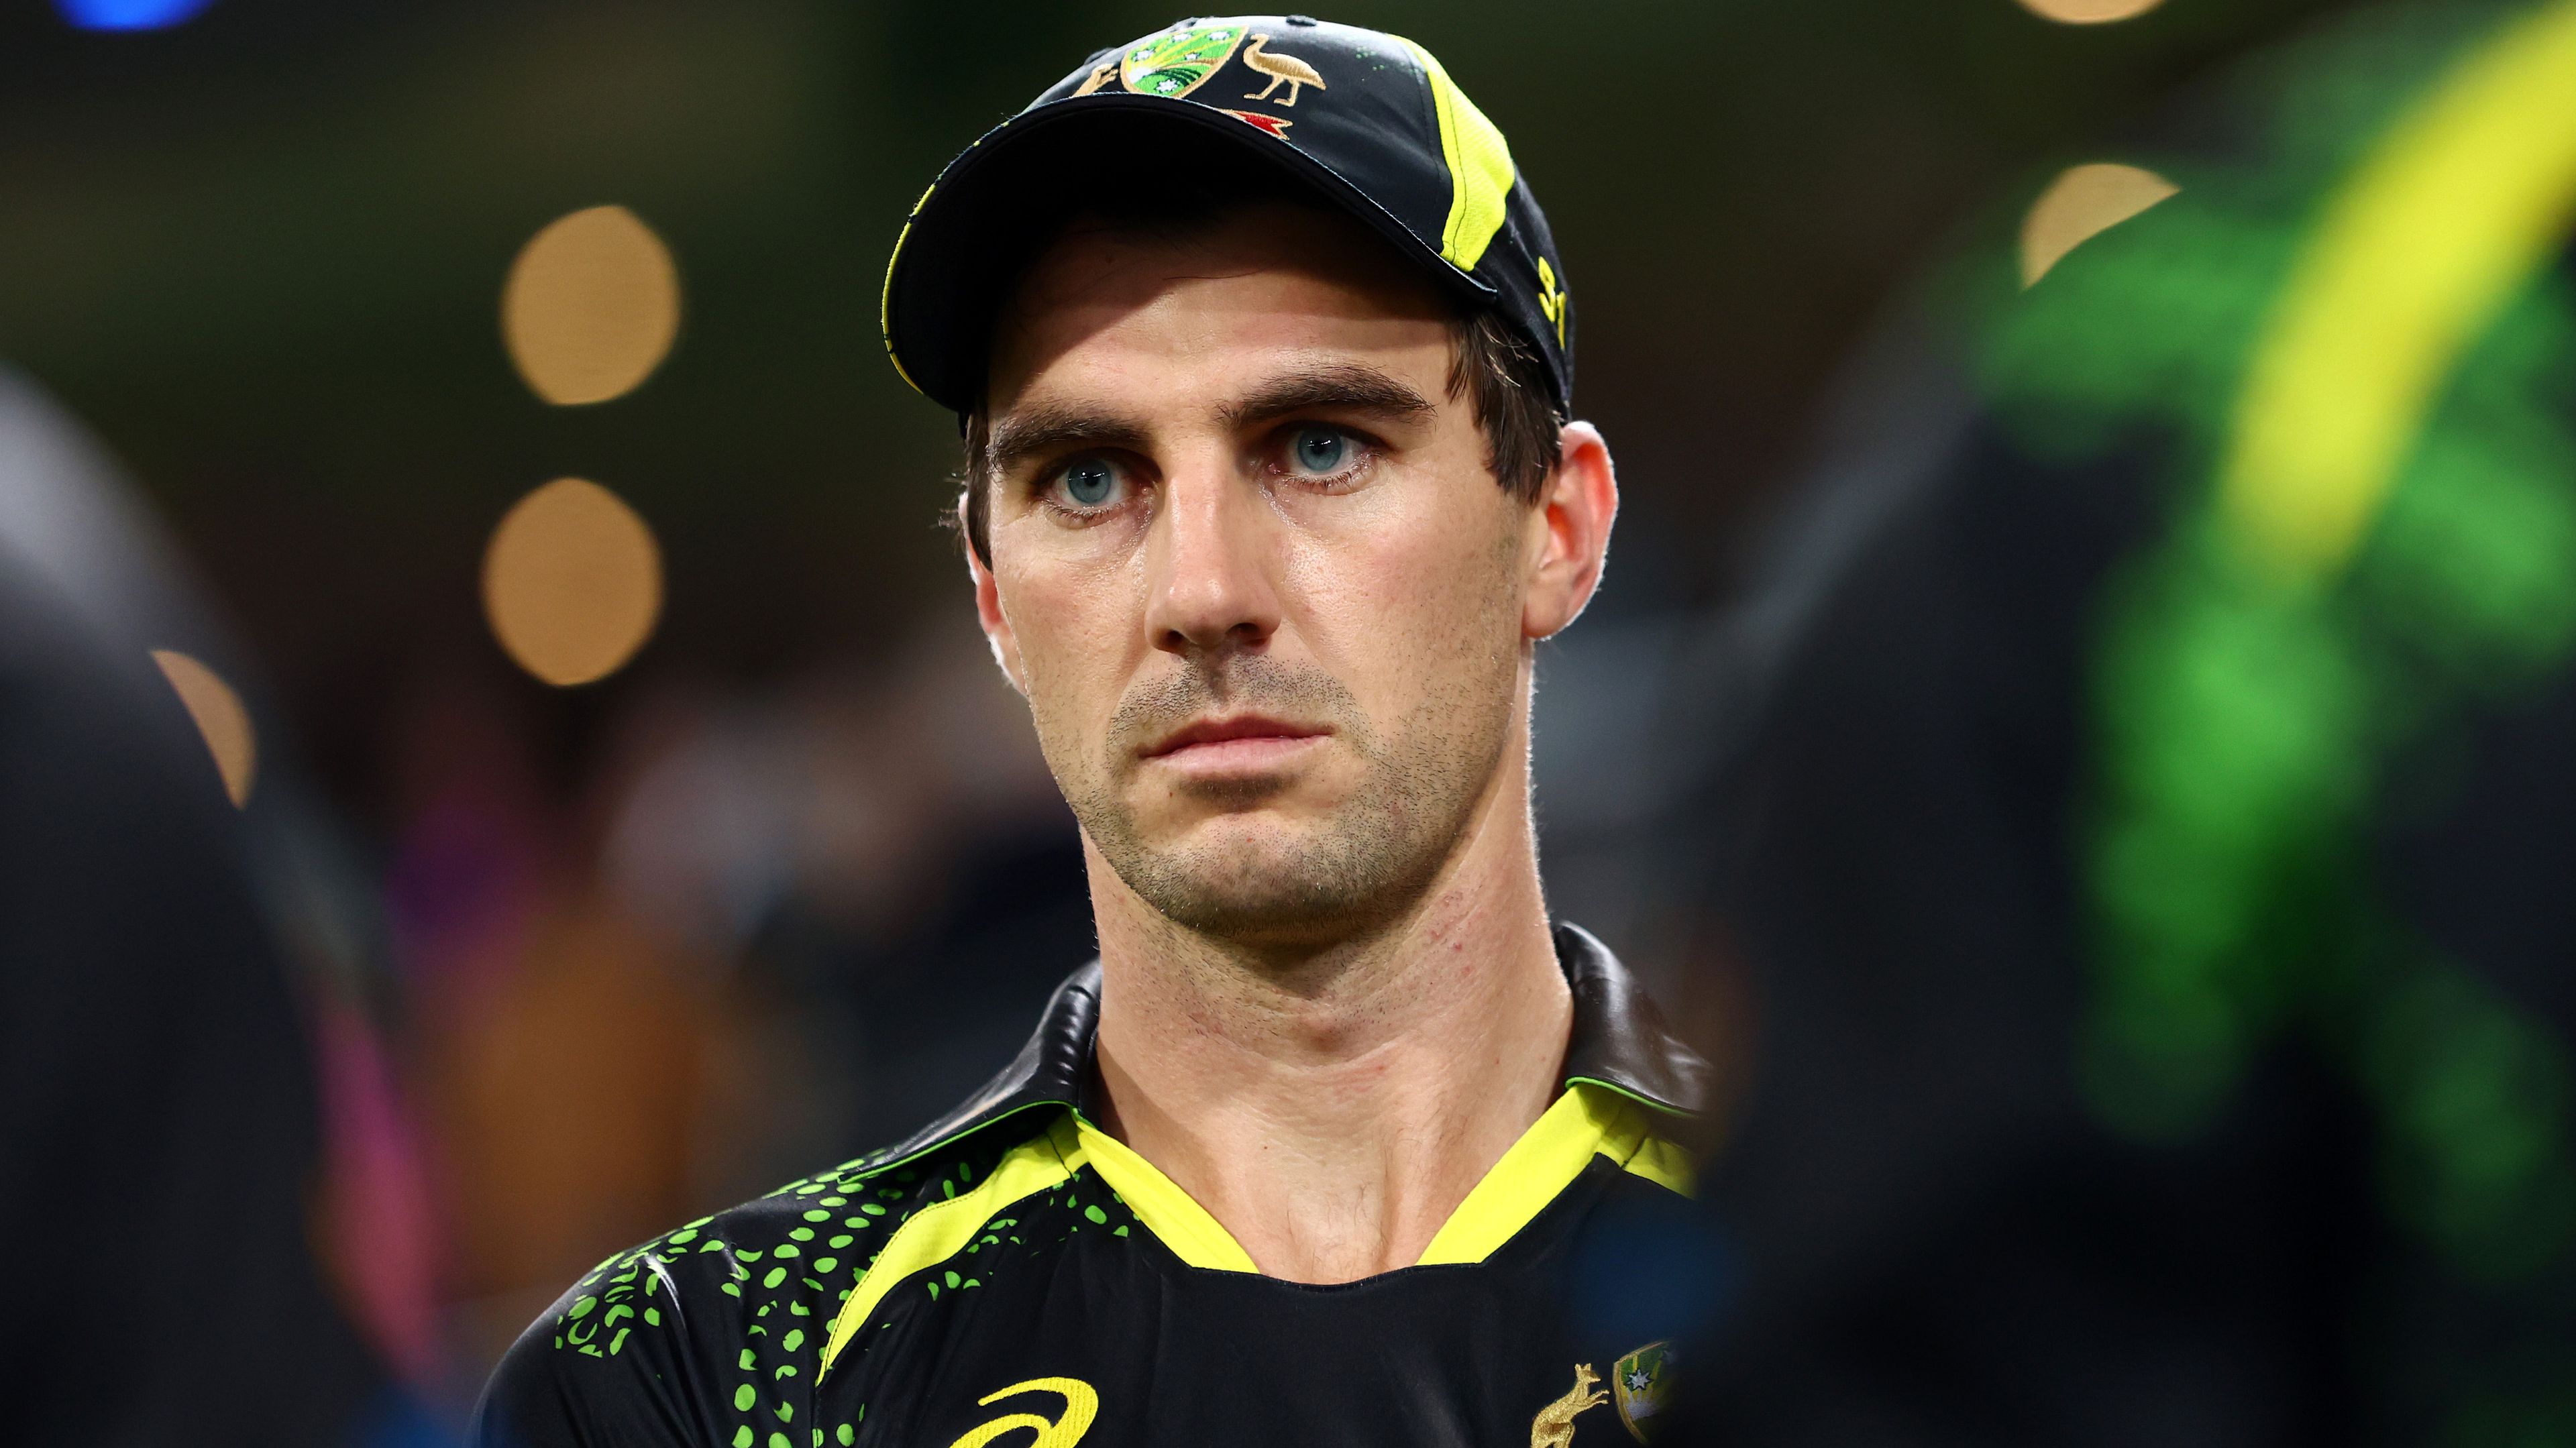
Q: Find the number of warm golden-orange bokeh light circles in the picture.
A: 5